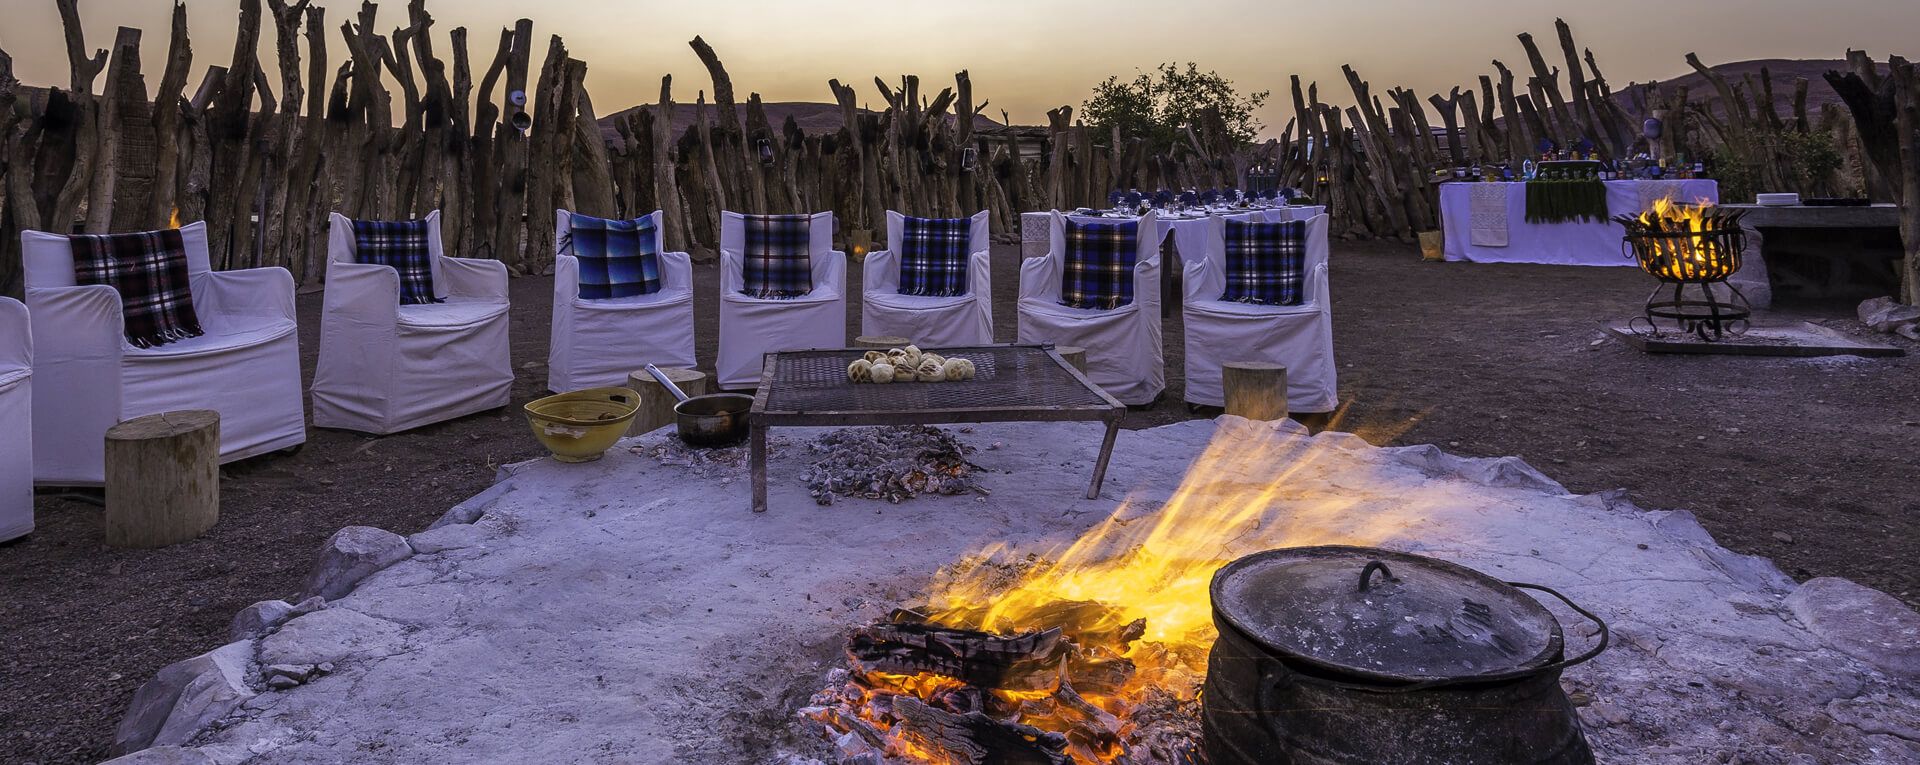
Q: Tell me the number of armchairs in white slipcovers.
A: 8